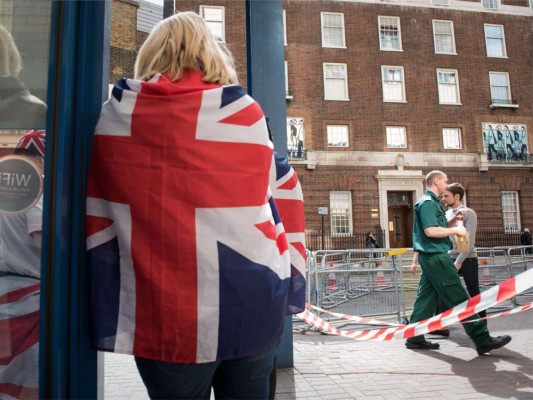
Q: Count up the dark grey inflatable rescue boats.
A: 0